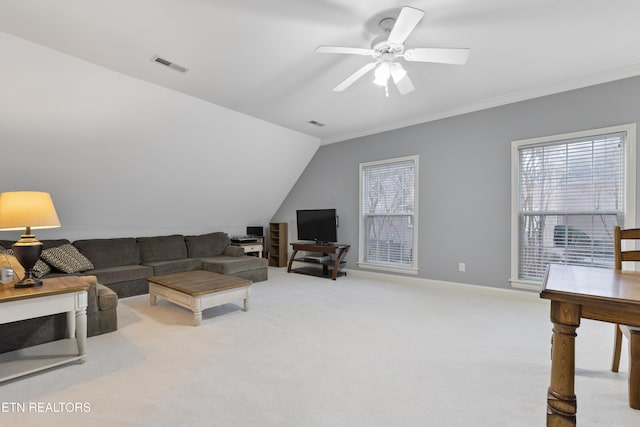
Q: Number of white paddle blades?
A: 5